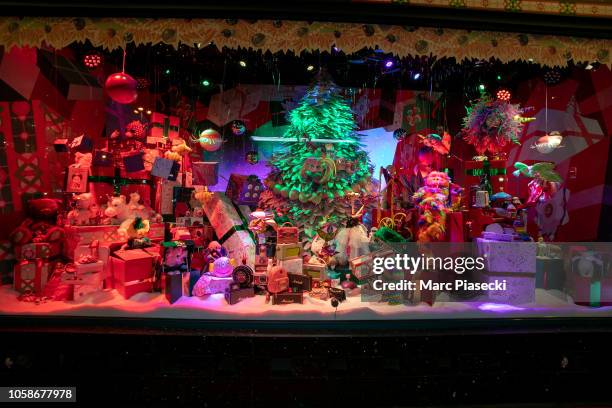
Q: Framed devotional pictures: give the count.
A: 0